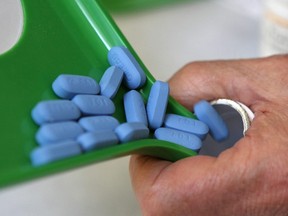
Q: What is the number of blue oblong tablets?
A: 15